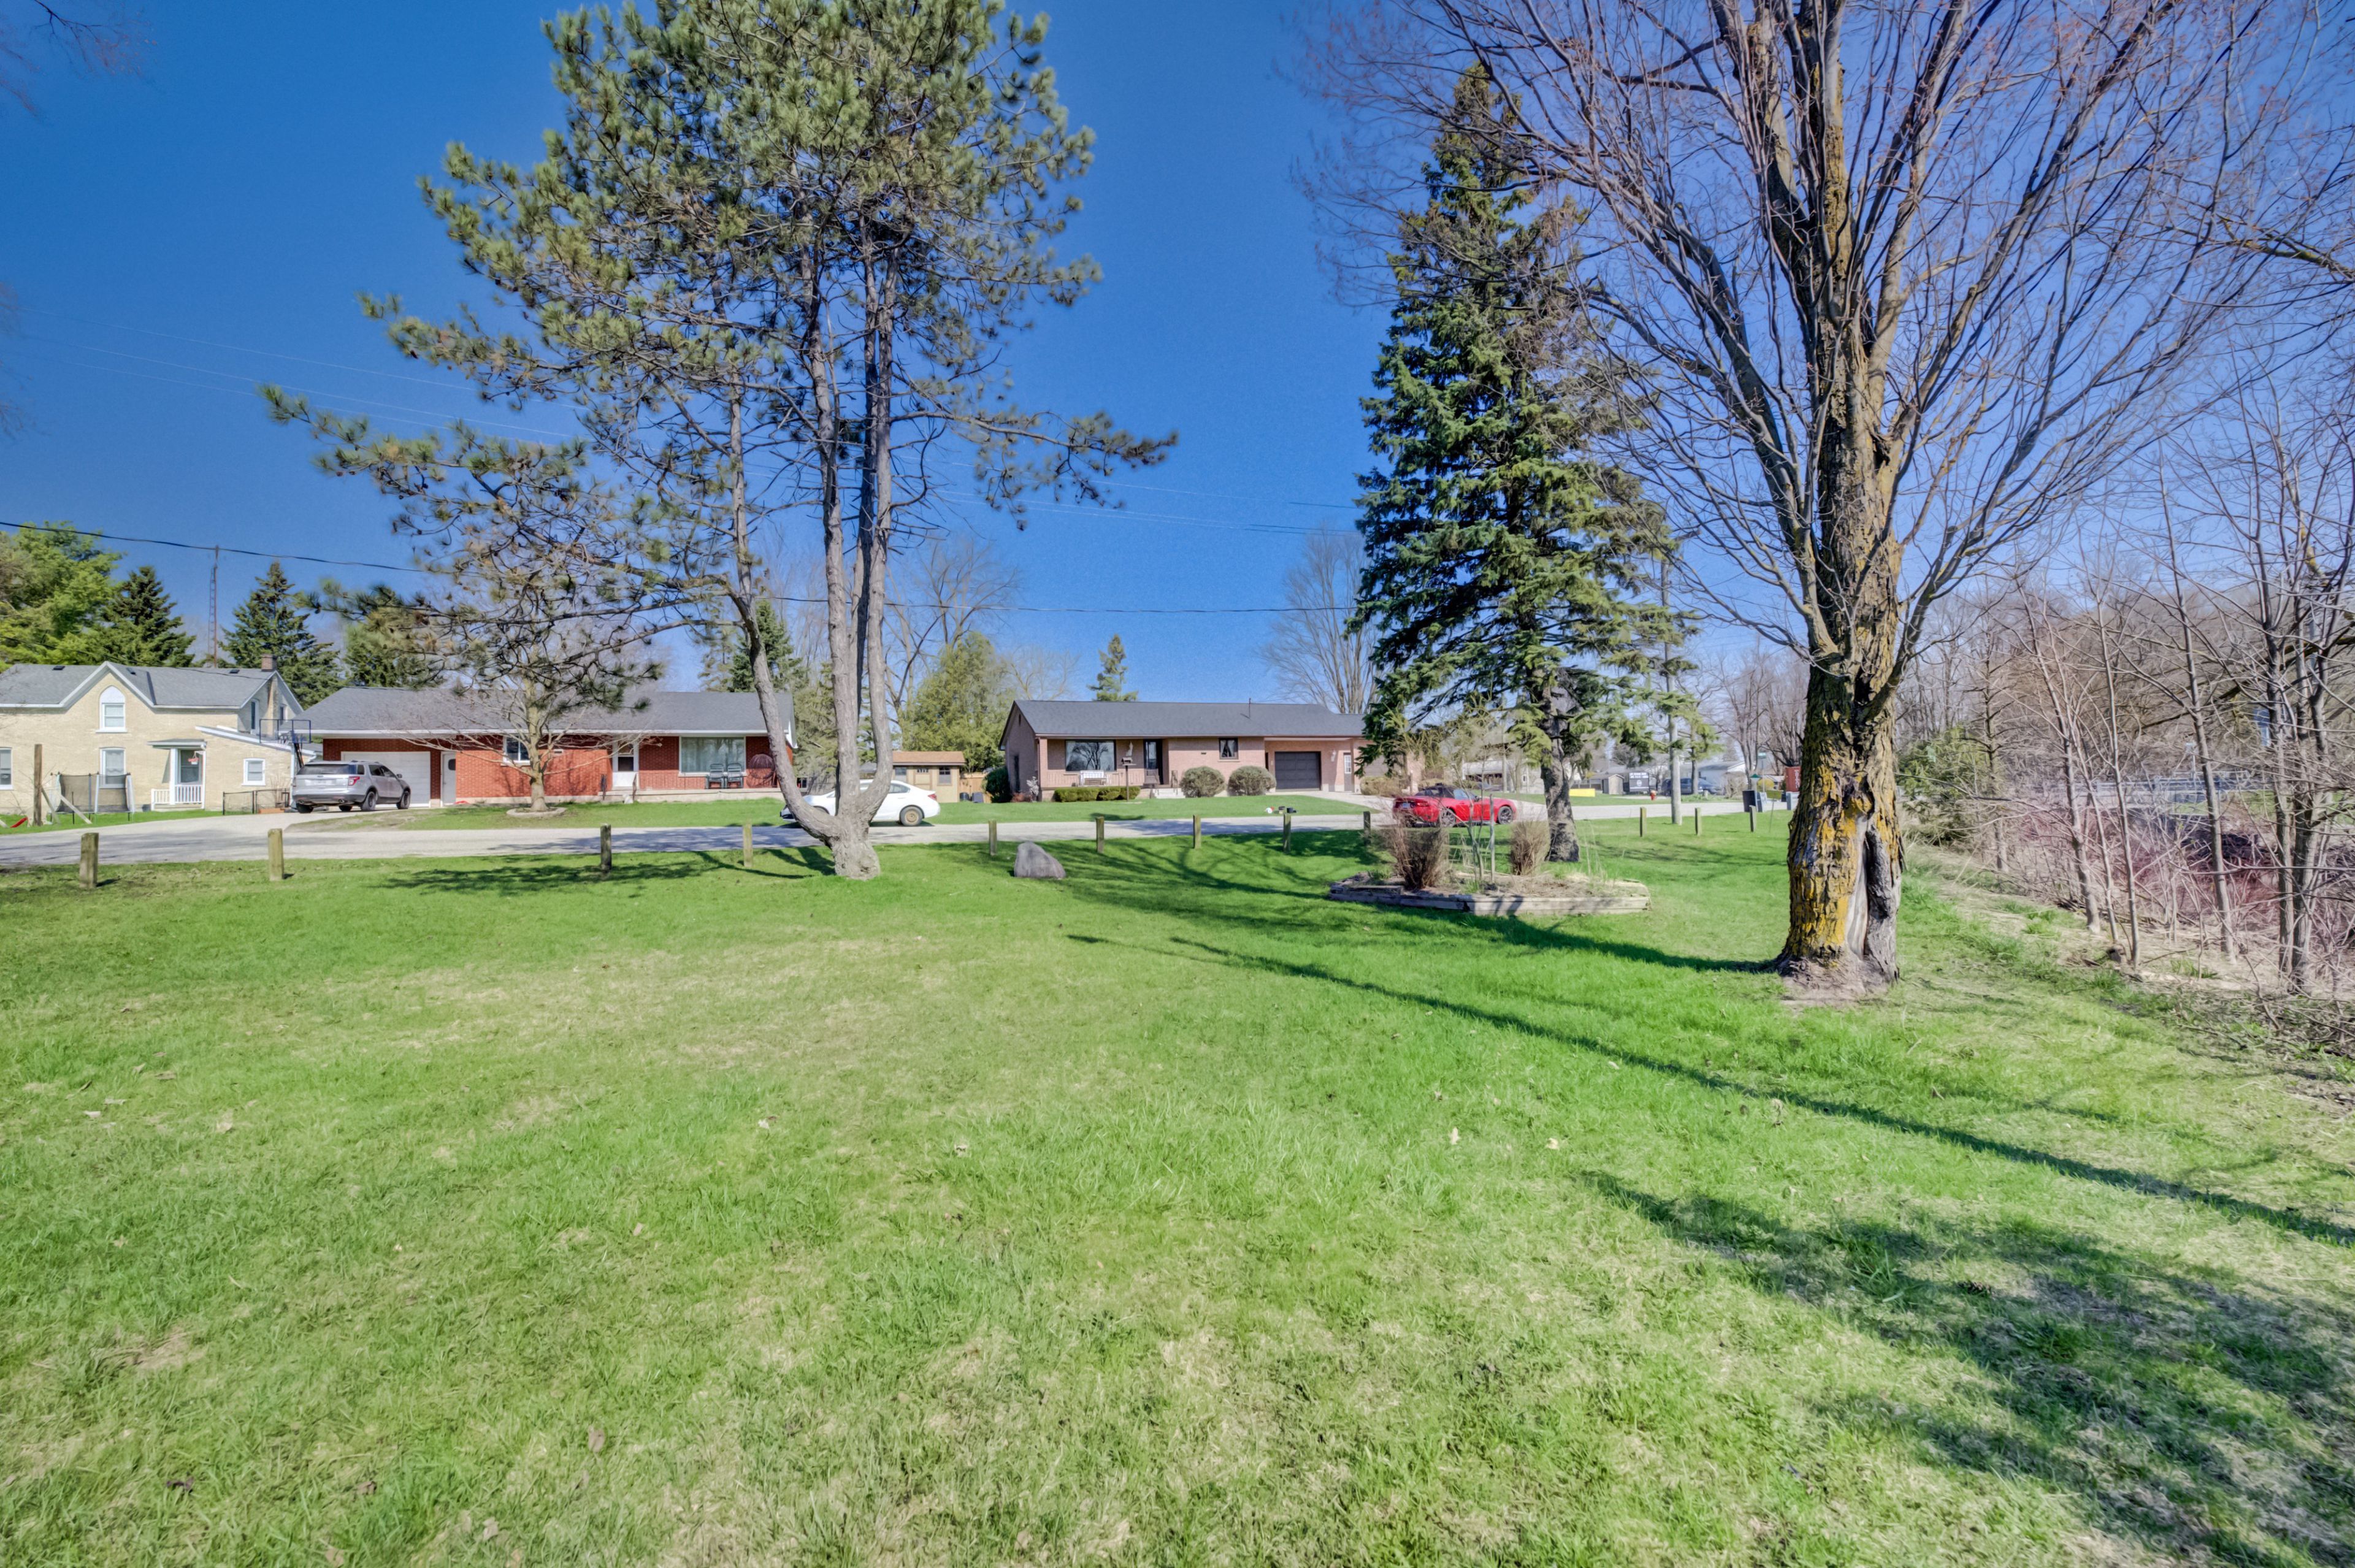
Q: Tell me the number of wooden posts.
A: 12